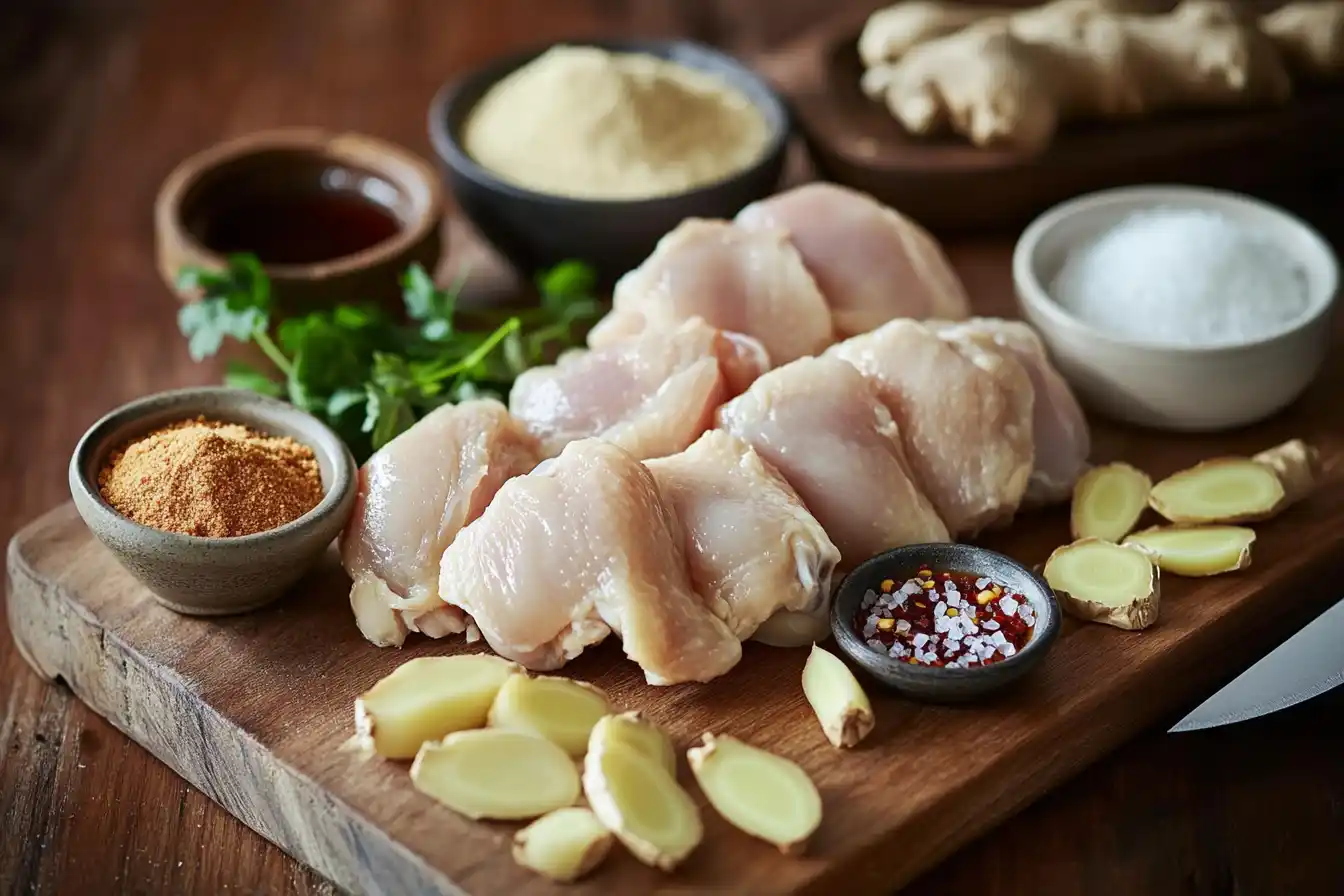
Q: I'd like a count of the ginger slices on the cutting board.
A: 12